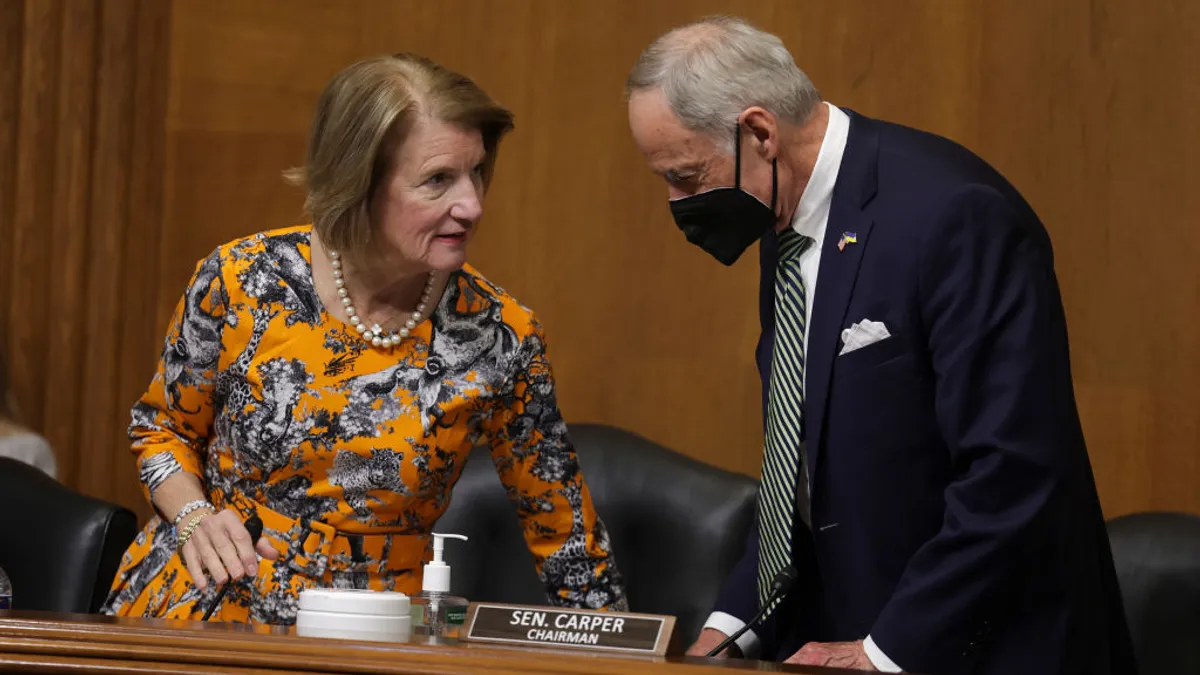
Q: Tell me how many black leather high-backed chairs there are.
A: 3